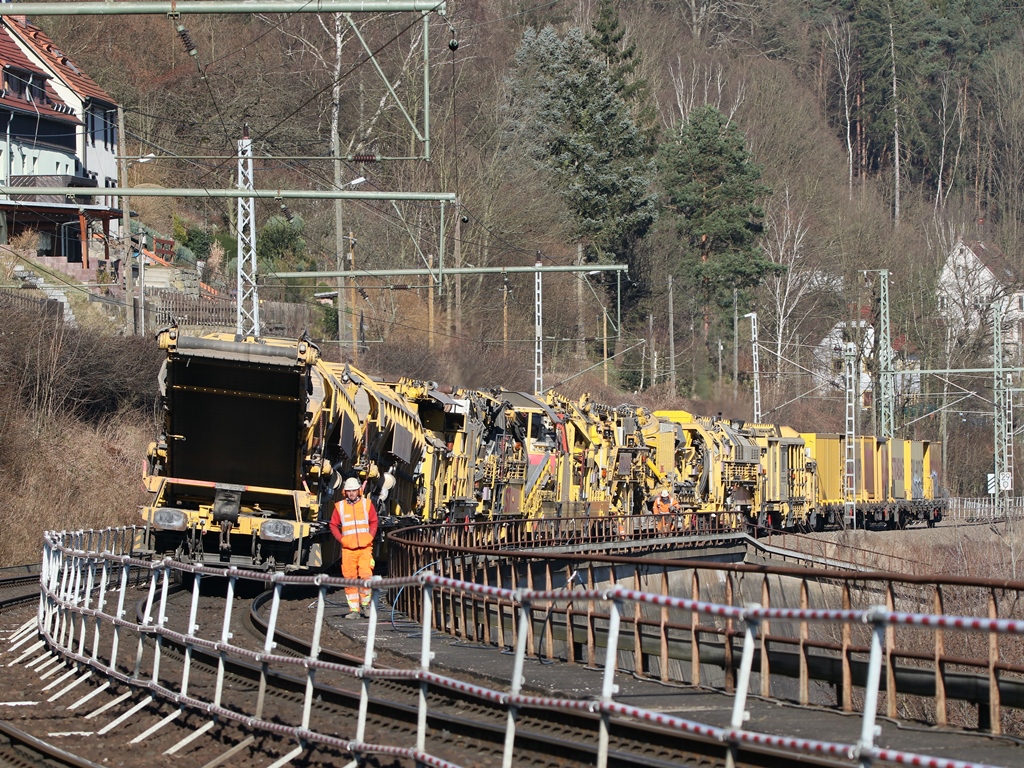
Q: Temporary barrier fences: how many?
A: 1